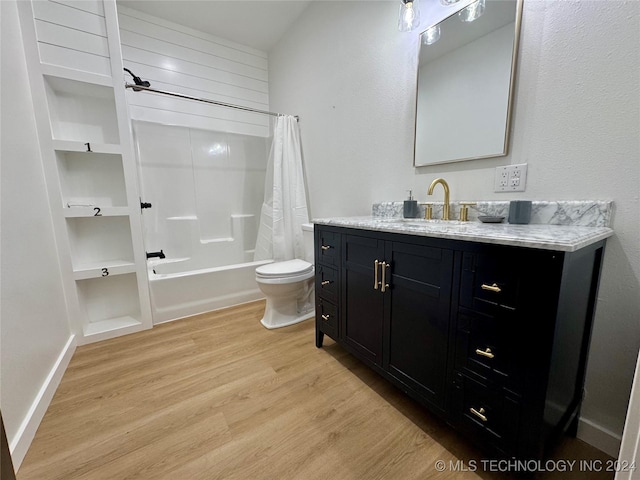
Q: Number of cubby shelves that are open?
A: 4